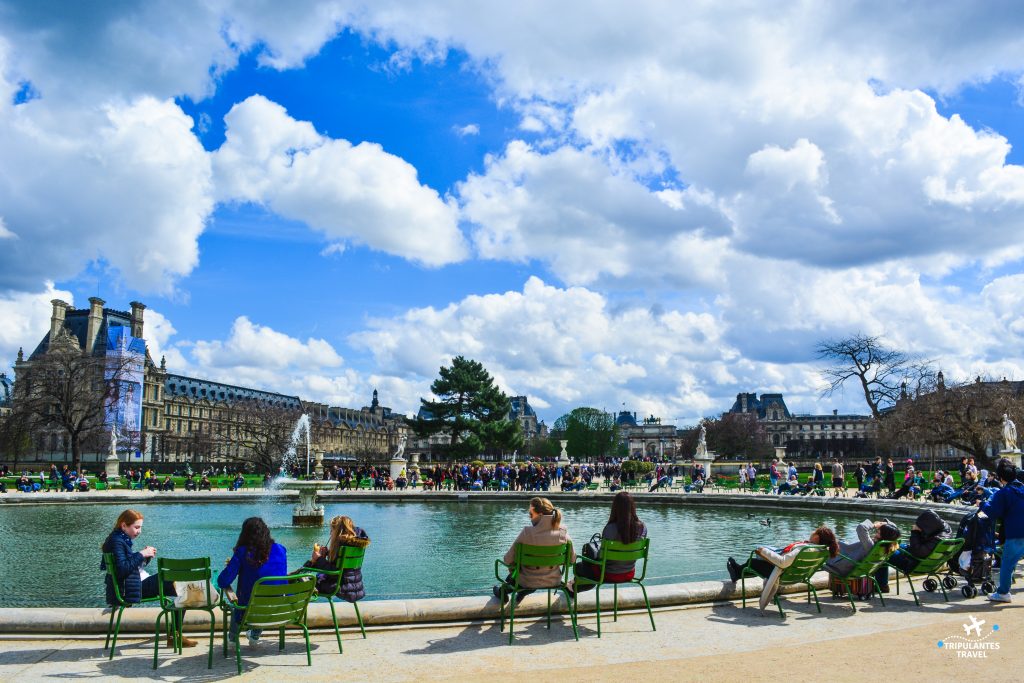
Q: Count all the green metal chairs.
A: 9